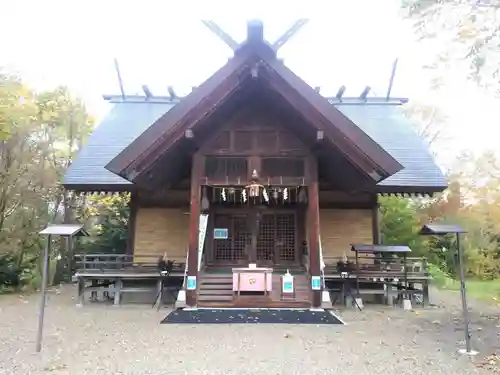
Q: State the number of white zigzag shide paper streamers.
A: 4